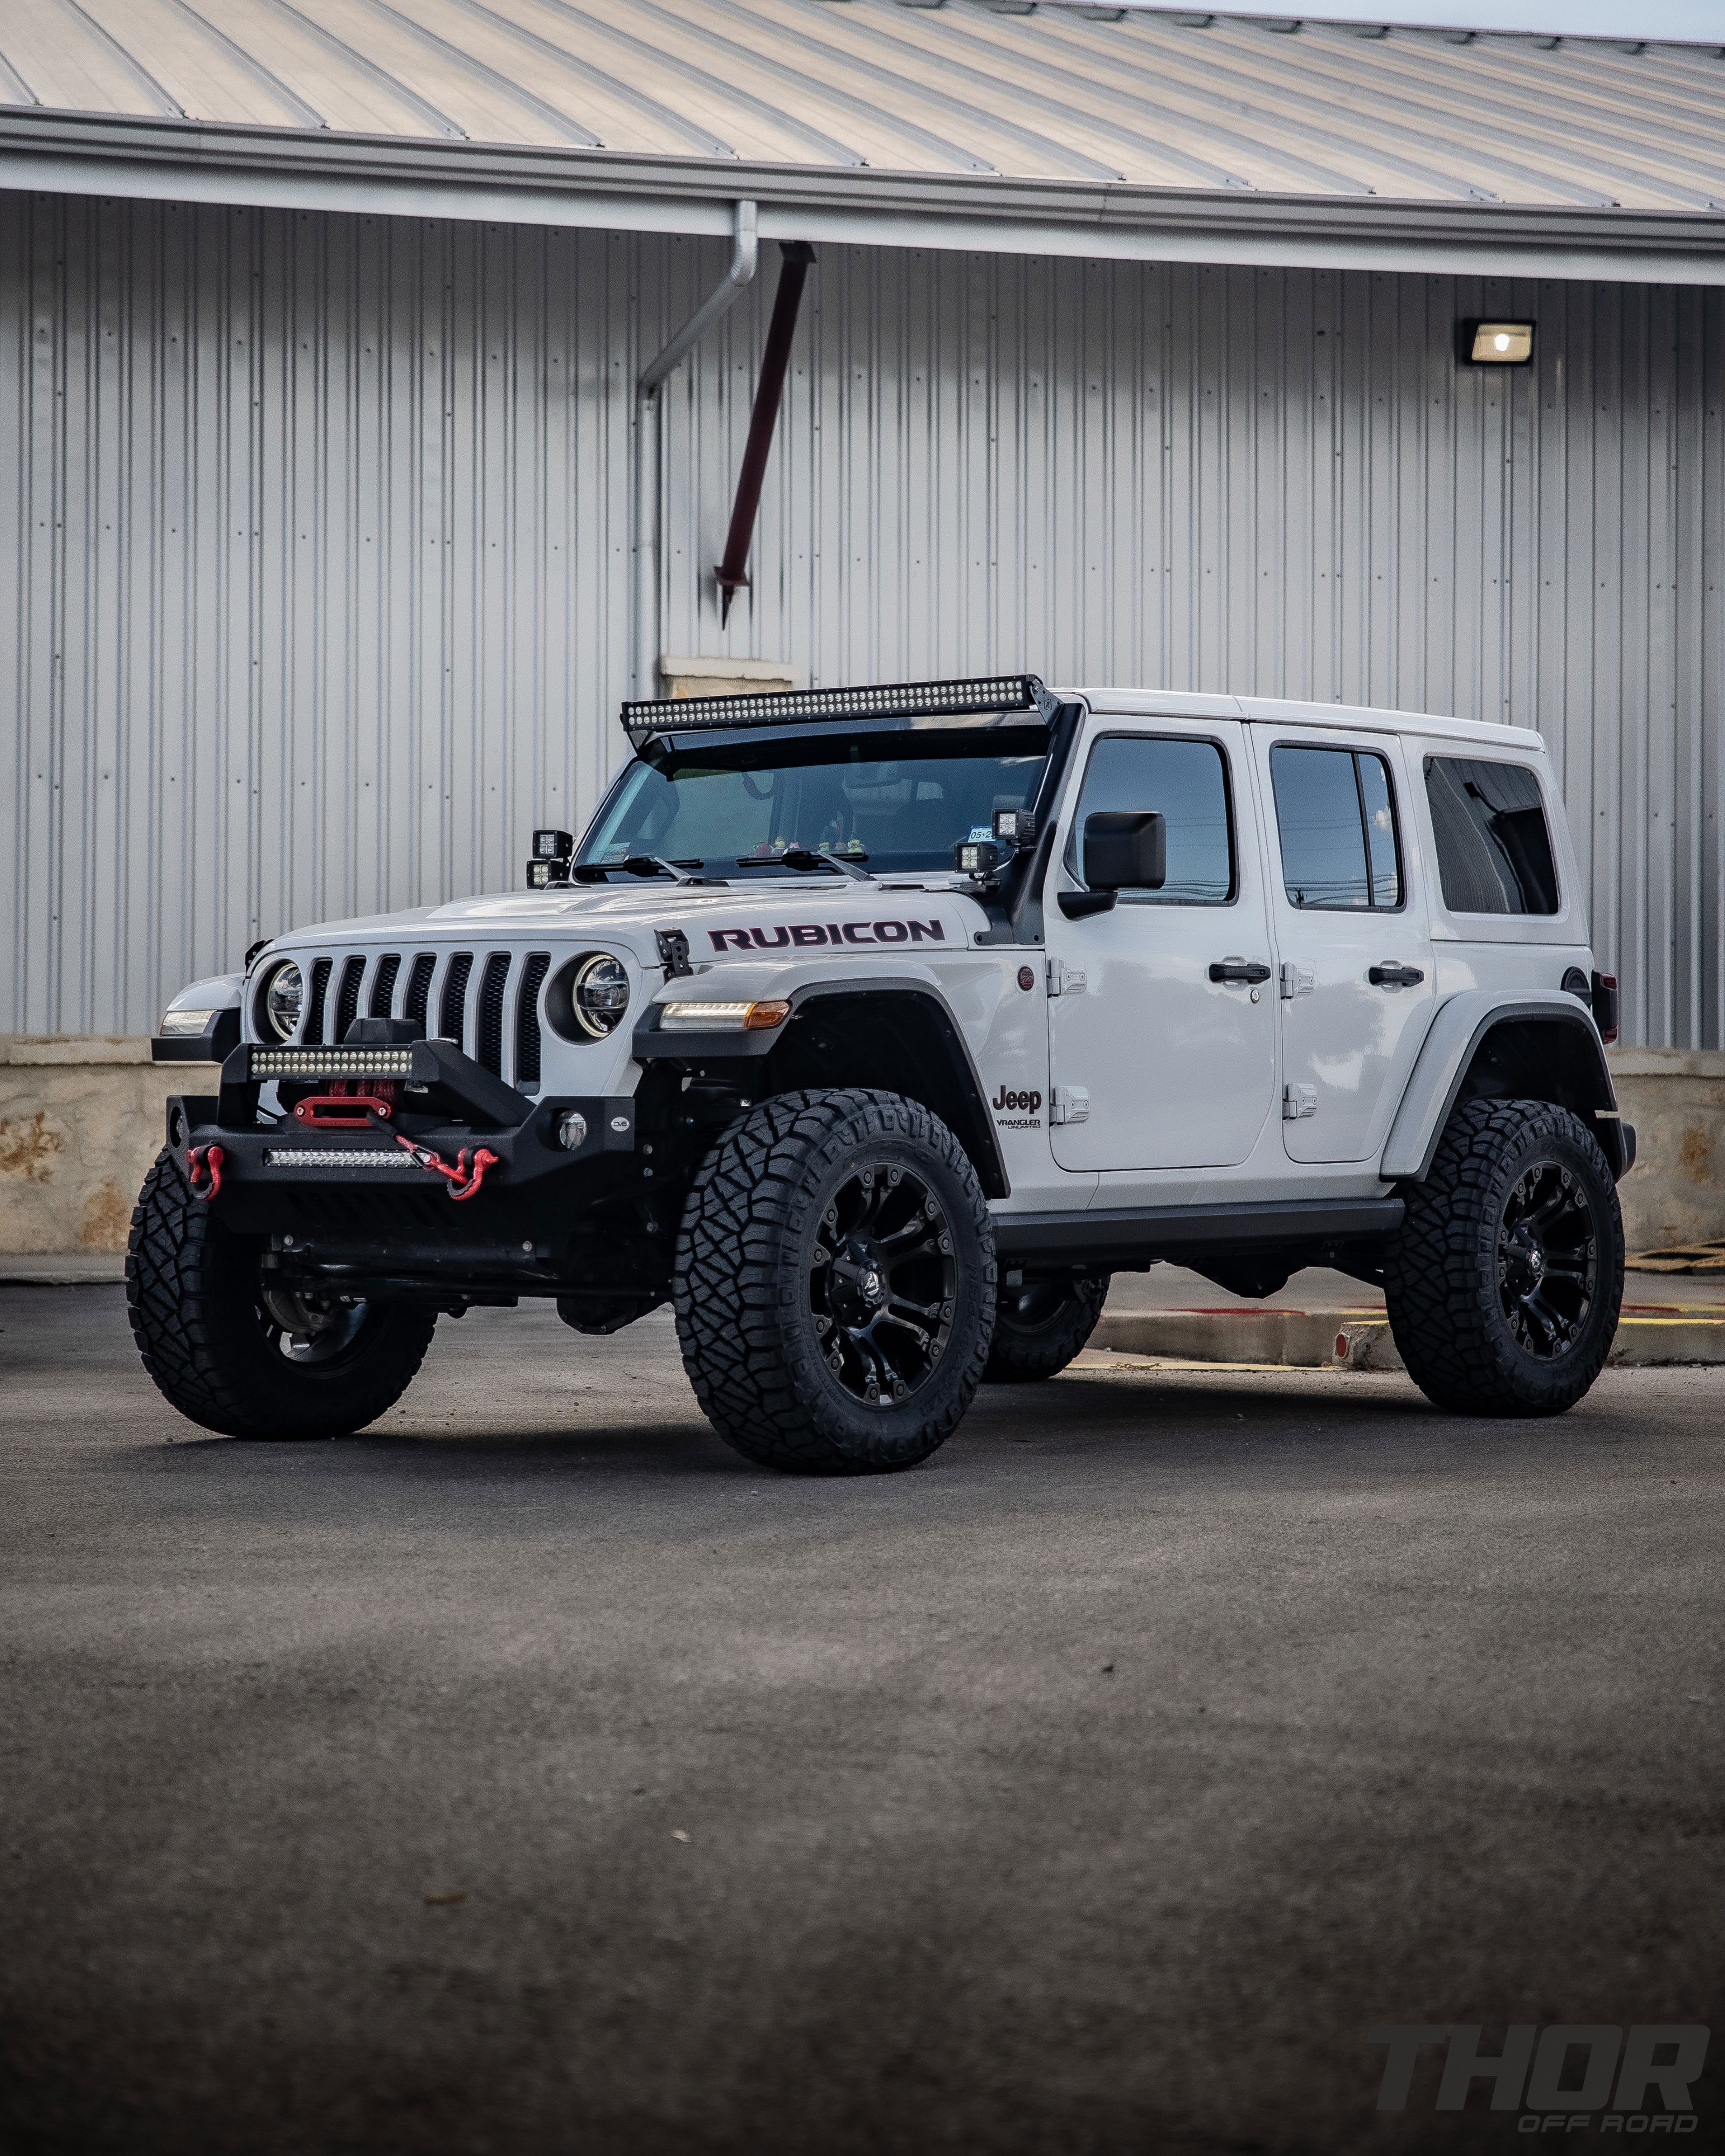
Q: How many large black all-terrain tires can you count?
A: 4